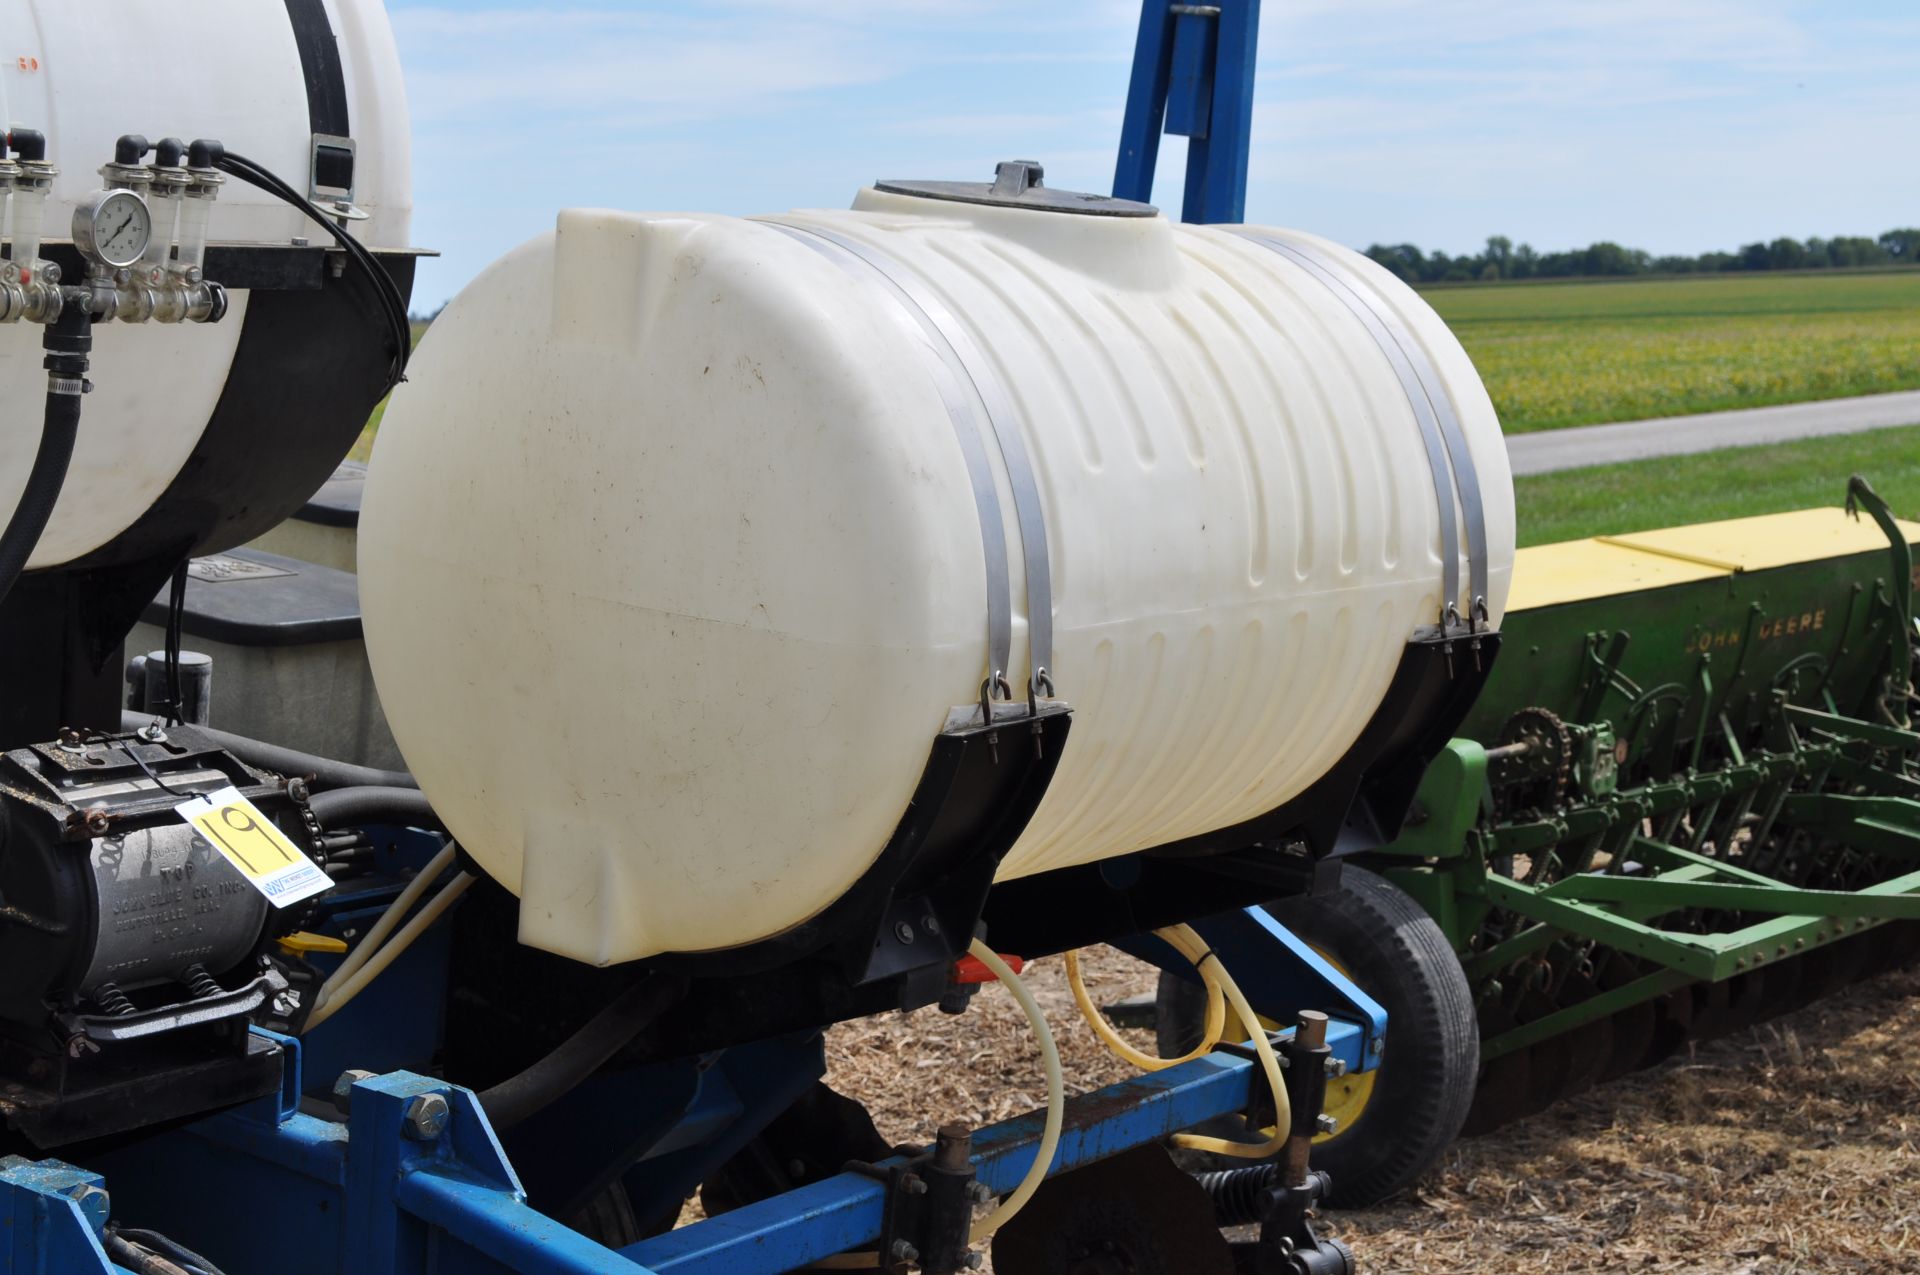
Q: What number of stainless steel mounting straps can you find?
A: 4